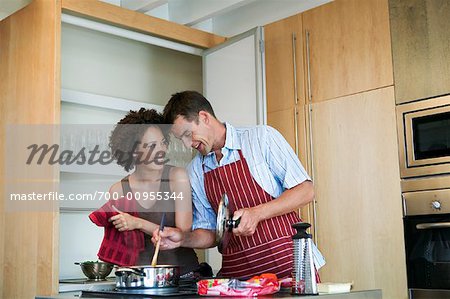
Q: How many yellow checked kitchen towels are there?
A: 0